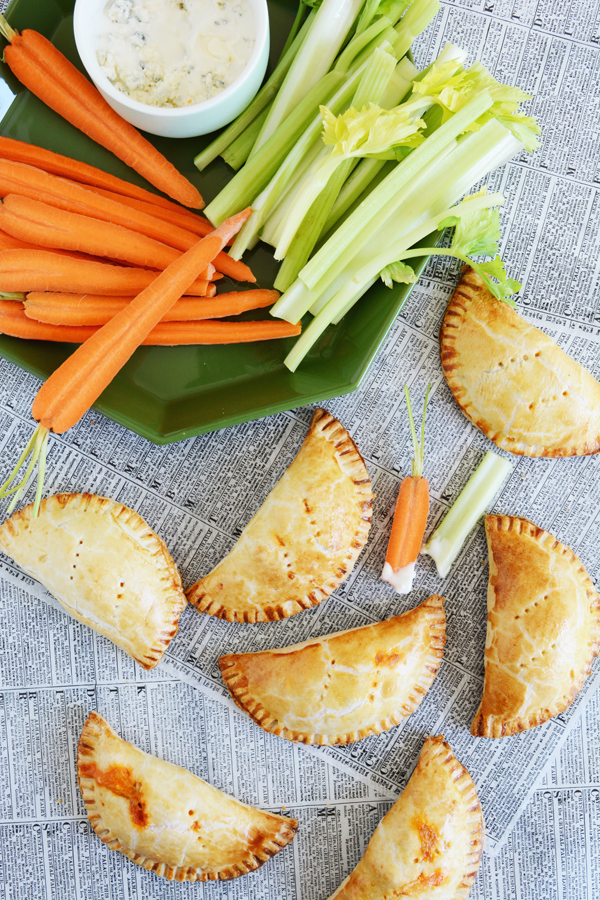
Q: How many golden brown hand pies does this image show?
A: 7